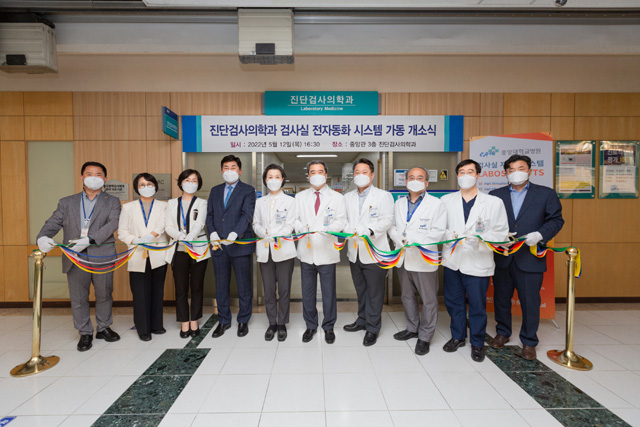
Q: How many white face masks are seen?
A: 10